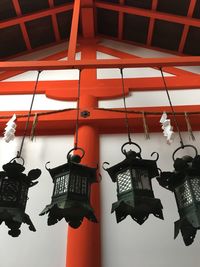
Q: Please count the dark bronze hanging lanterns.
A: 4